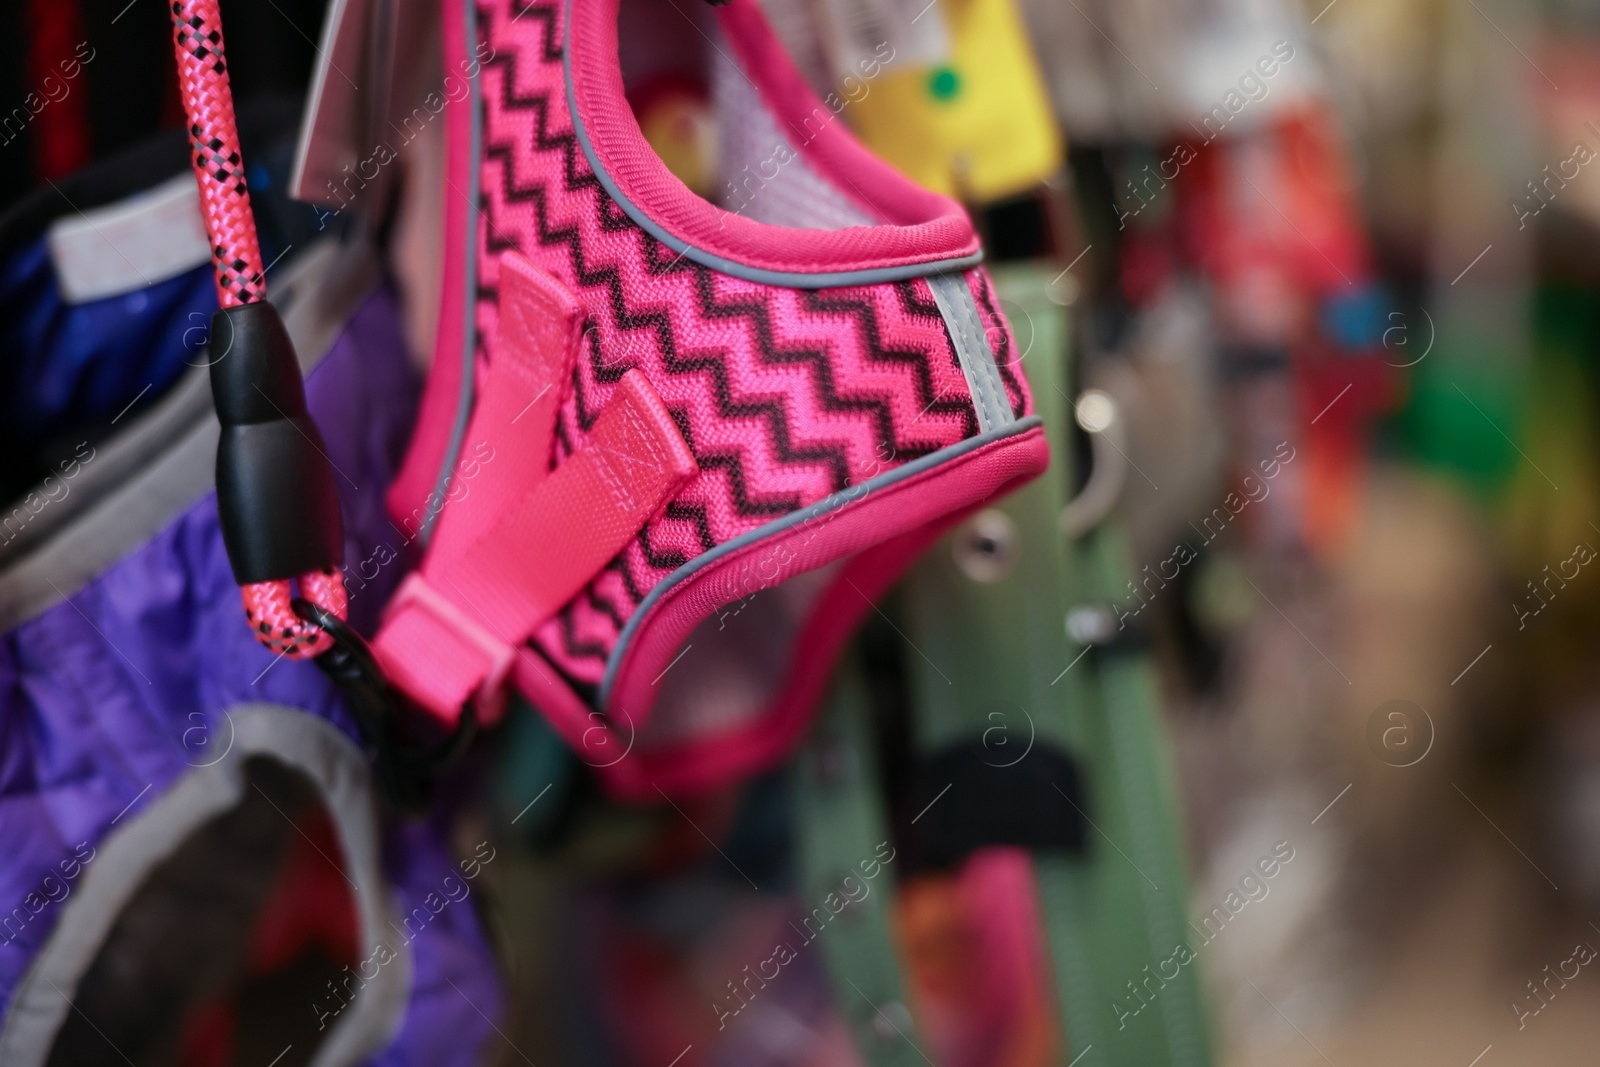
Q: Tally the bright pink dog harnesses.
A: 1